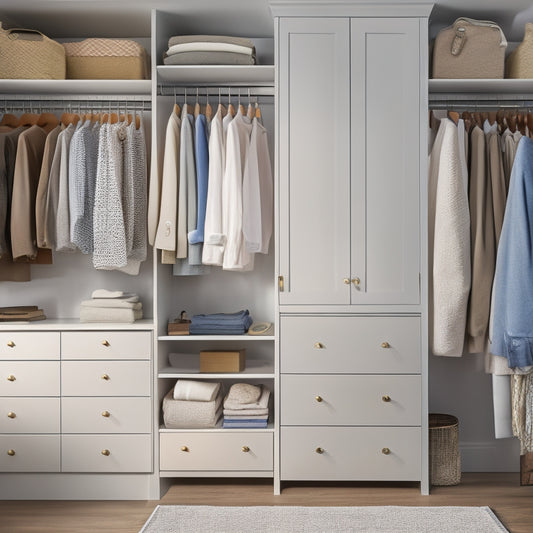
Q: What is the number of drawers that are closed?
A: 12